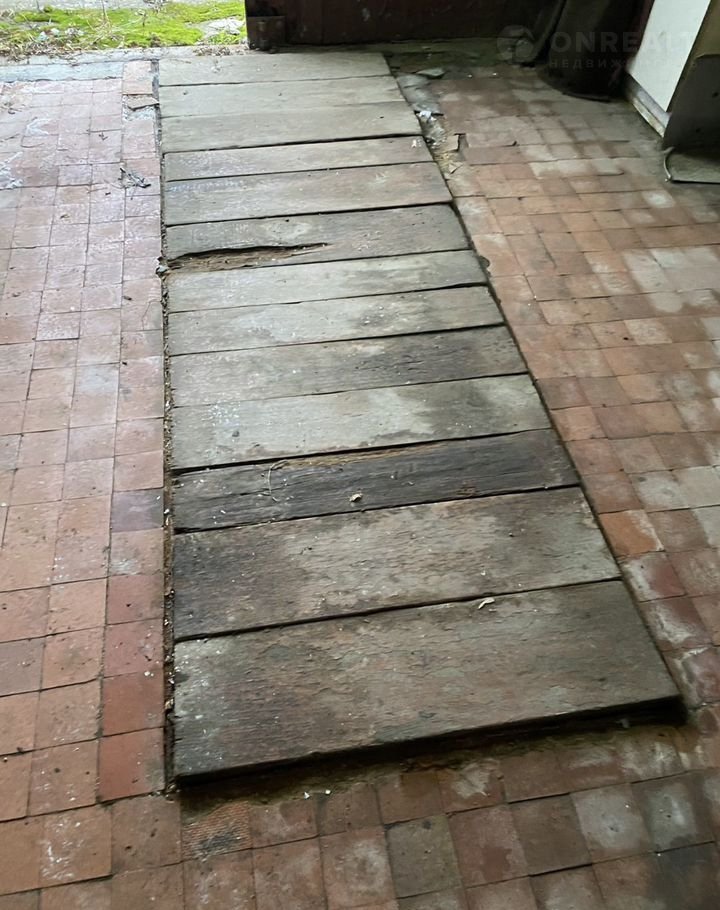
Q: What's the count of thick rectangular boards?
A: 13